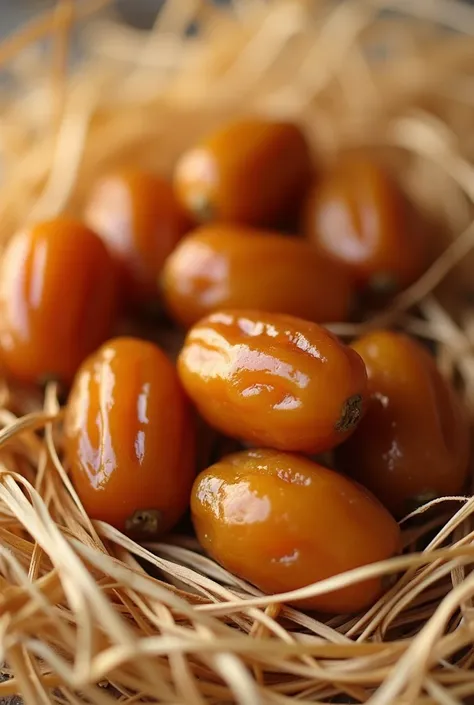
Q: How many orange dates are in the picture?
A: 9